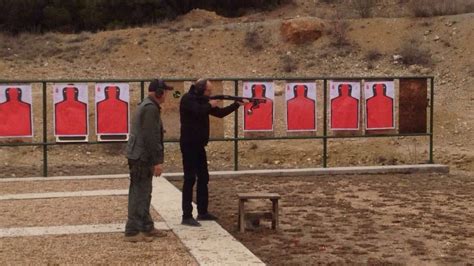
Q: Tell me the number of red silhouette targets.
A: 7